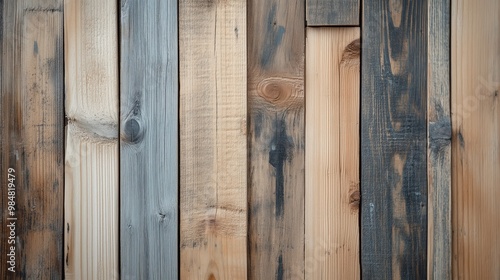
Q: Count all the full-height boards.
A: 8